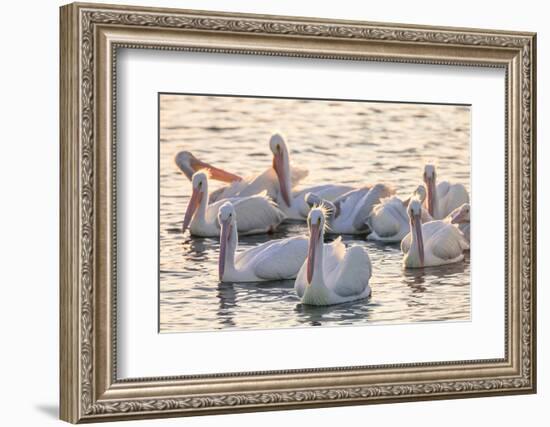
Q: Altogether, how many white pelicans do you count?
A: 10